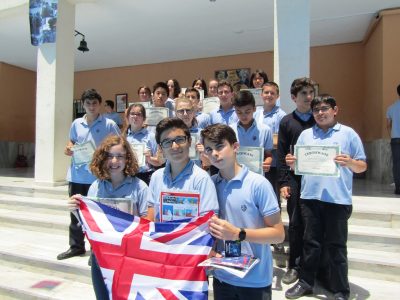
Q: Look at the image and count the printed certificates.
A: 11